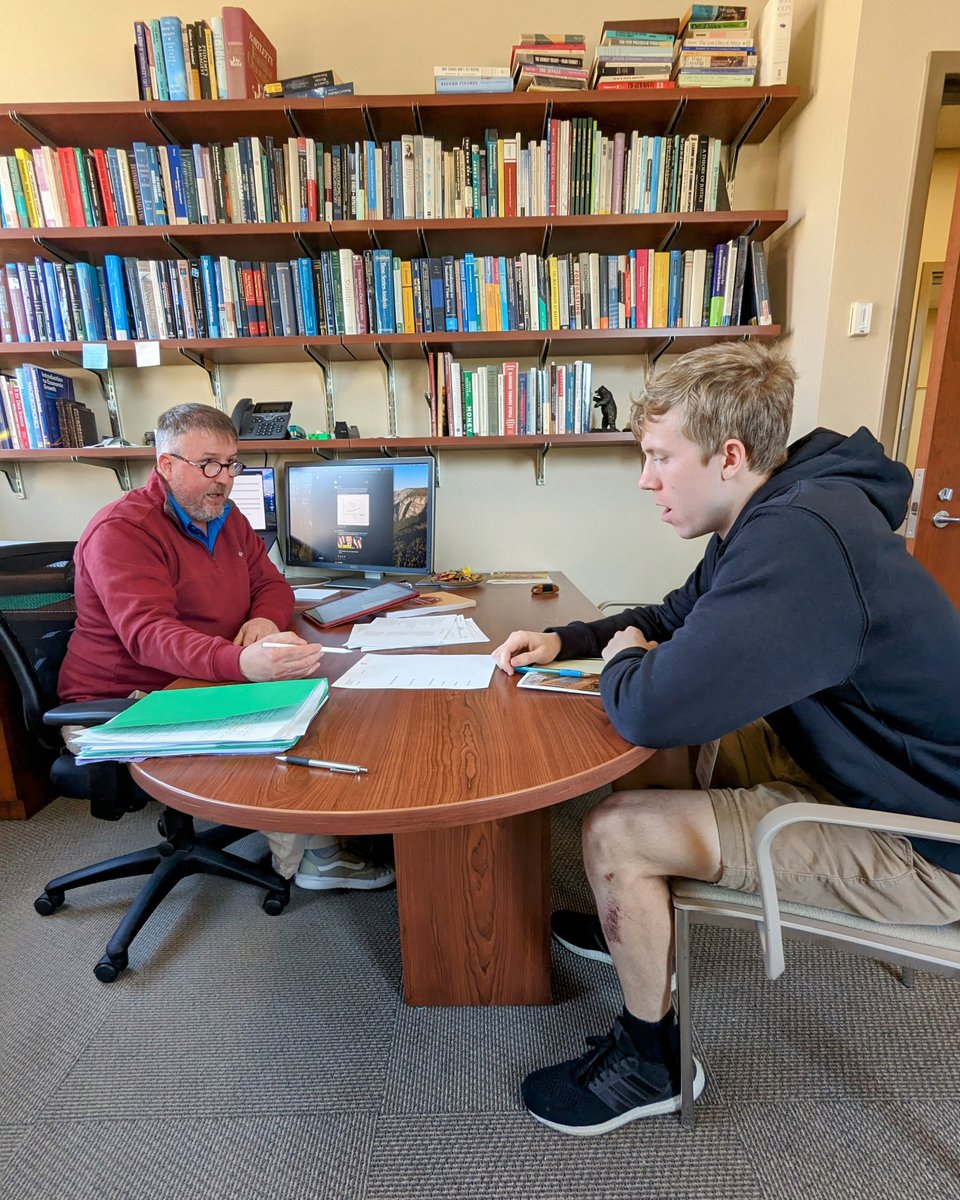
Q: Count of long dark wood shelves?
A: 4